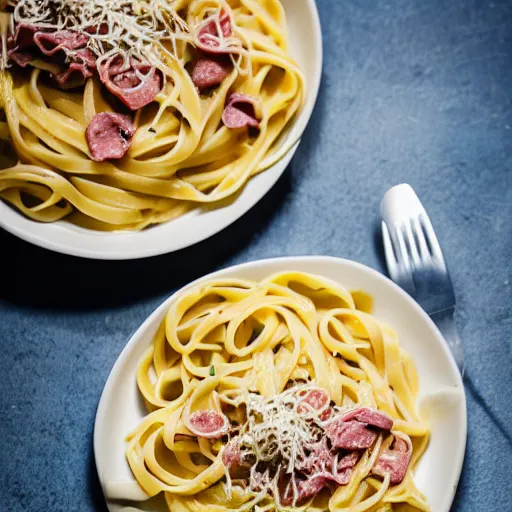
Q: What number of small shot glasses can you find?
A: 0